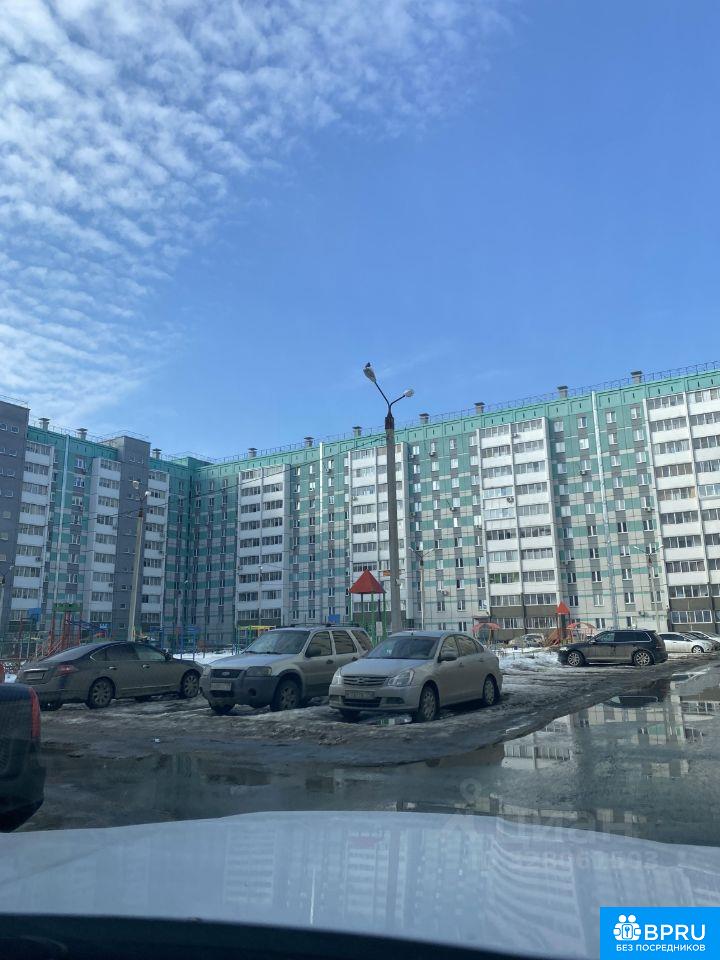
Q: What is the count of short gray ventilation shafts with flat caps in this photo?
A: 10